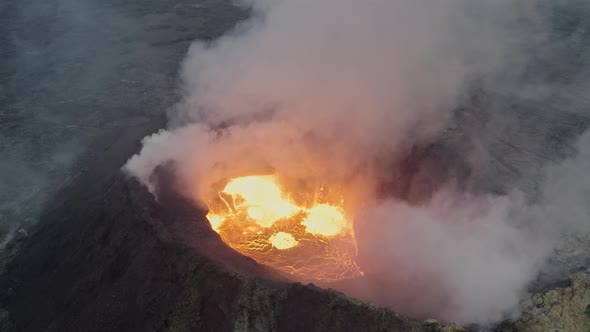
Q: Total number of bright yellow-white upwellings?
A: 3